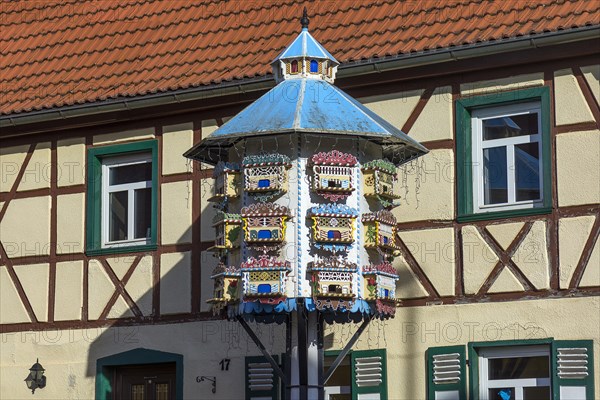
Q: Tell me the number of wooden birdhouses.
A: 12